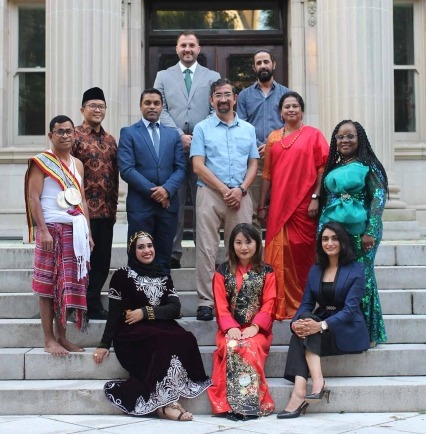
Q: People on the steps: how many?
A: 11